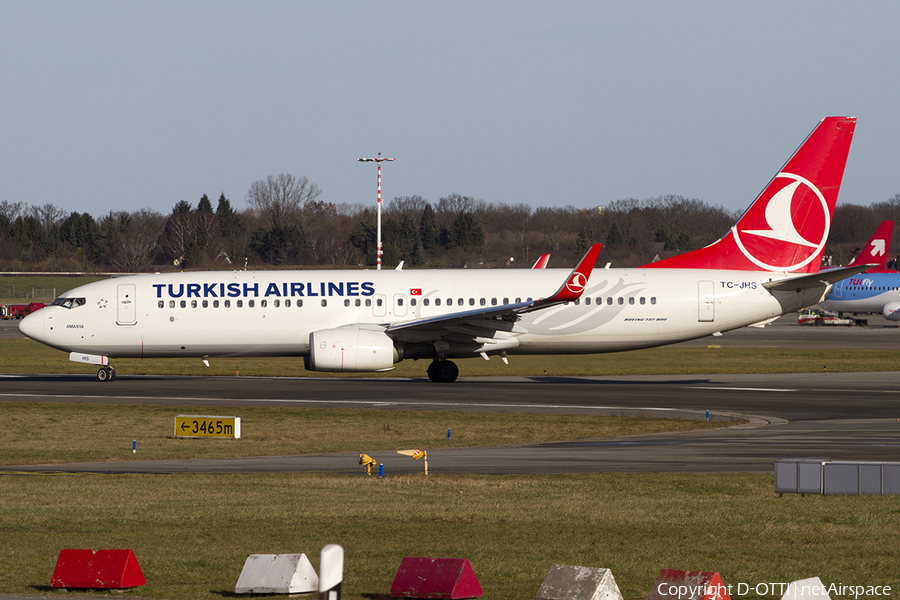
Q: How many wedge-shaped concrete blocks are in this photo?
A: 6